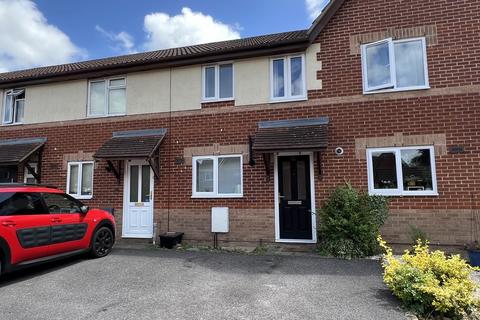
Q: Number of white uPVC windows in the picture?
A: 8